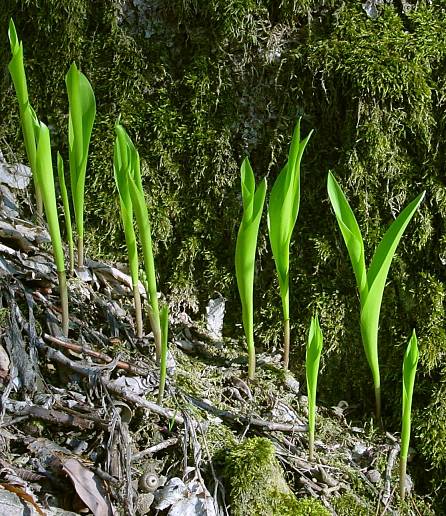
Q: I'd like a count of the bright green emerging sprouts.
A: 12